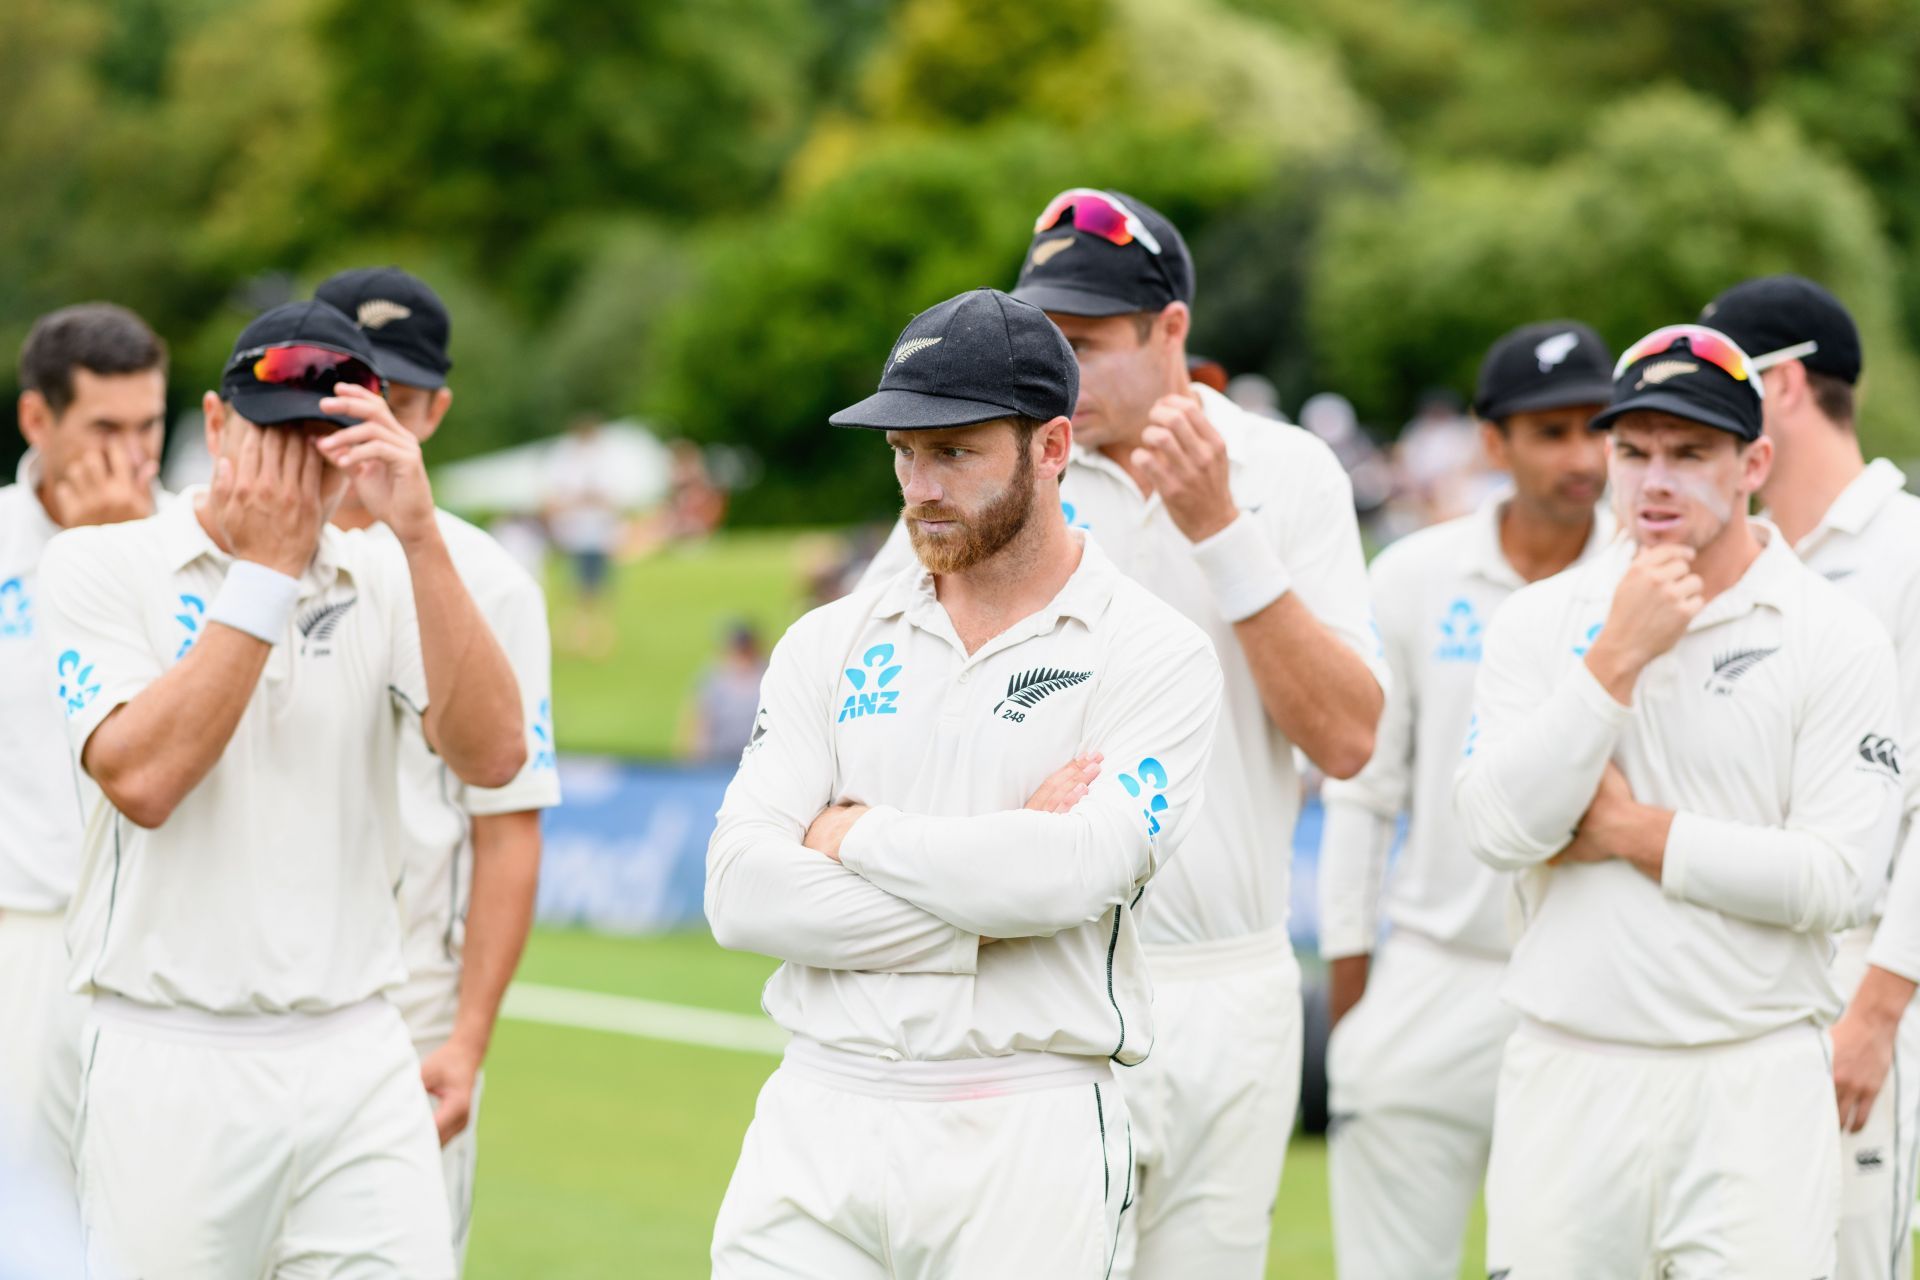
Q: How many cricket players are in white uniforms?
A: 8